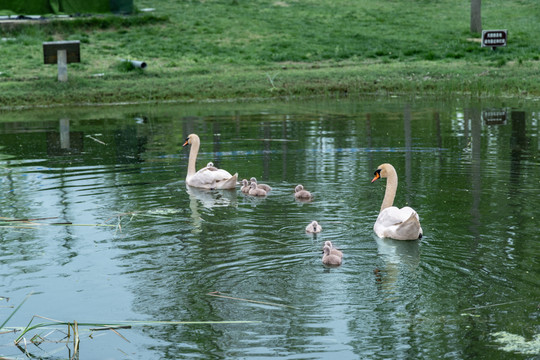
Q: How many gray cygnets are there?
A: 8